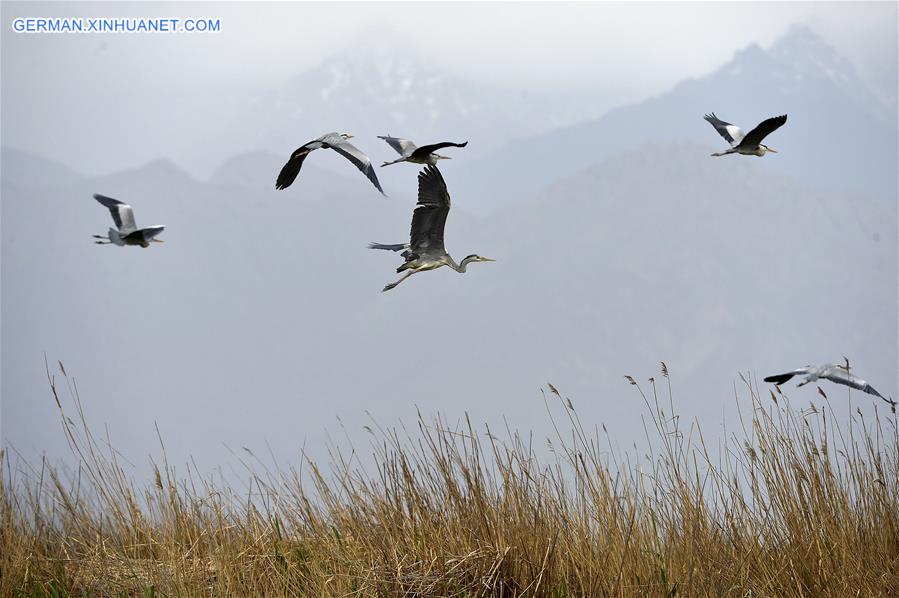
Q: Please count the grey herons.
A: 6